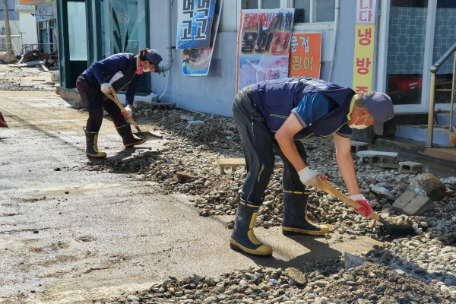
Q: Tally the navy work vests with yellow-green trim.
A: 2